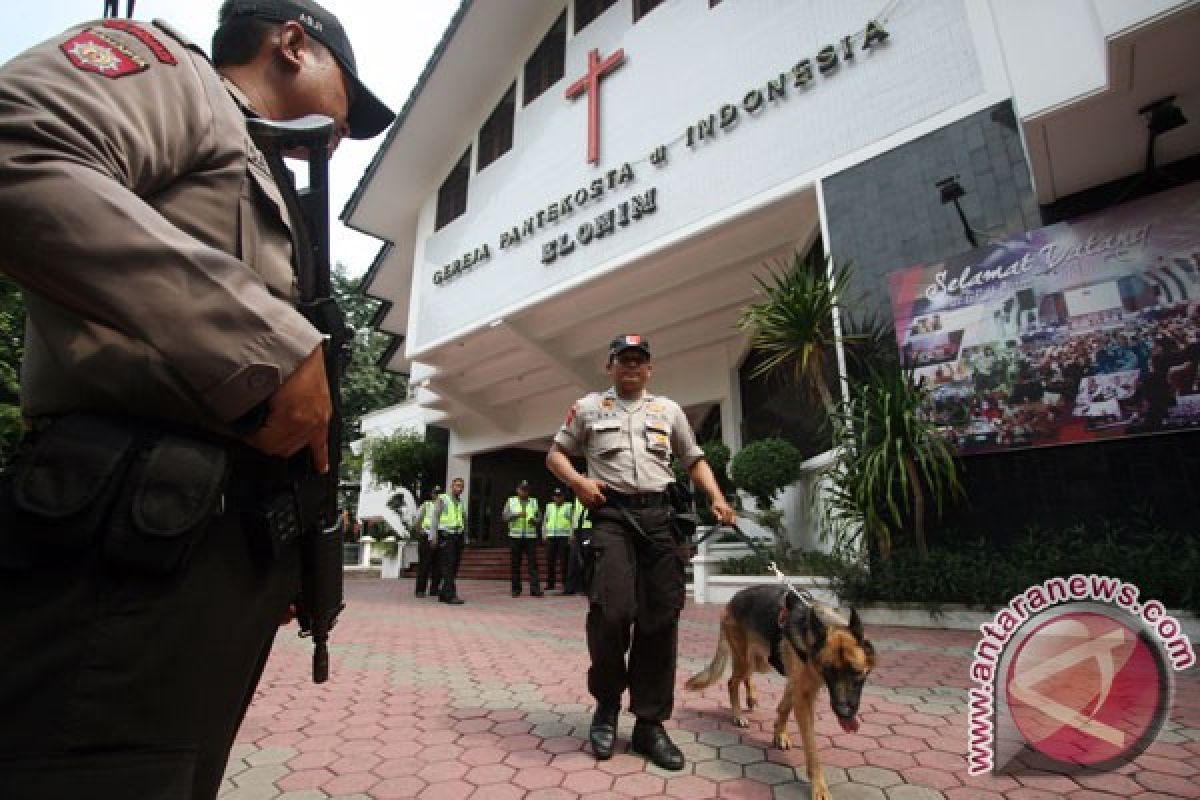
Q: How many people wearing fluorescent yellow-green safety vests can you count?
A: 5